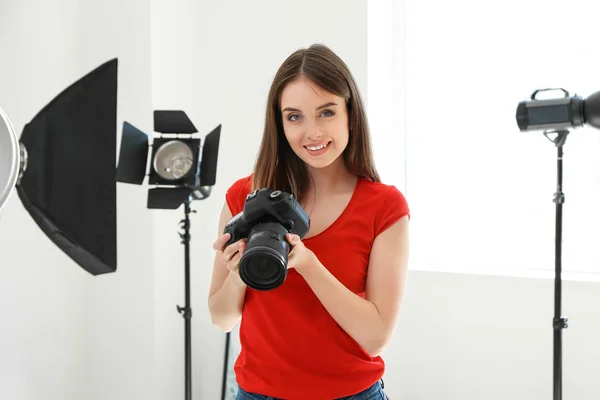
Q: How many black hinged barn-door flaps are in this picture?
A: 4